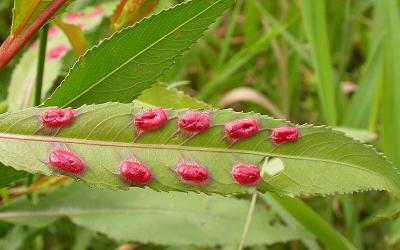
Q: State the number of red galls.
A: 9